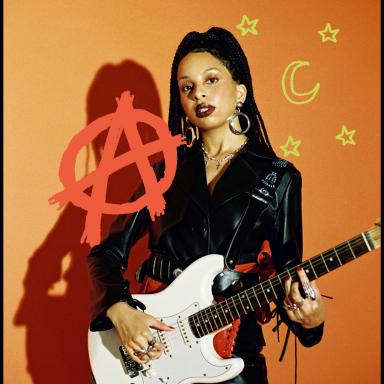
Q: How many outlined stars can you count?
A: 4